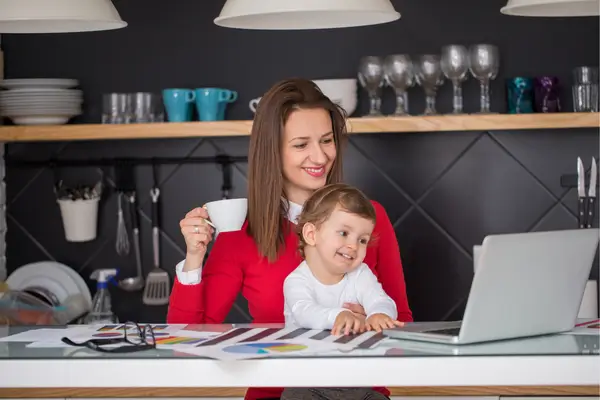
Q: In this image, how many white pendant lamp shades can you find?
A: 3